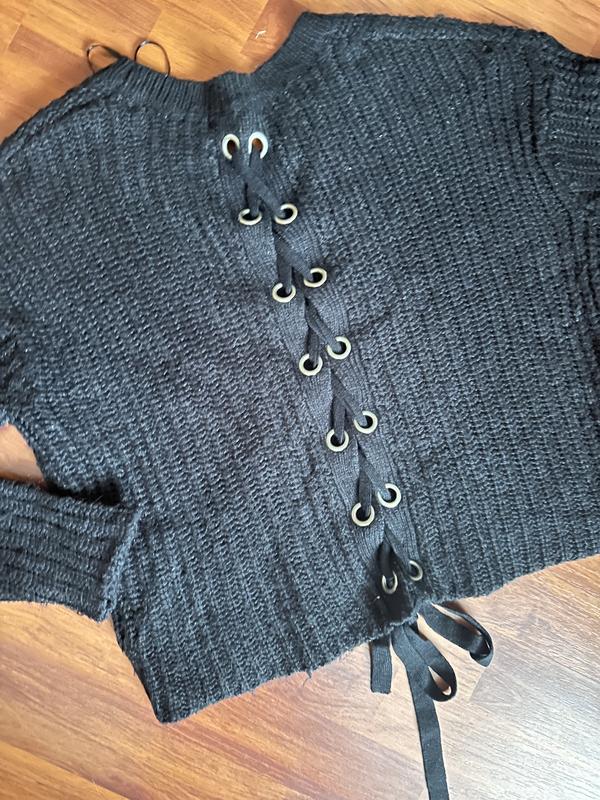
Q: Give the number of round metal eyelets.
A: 14